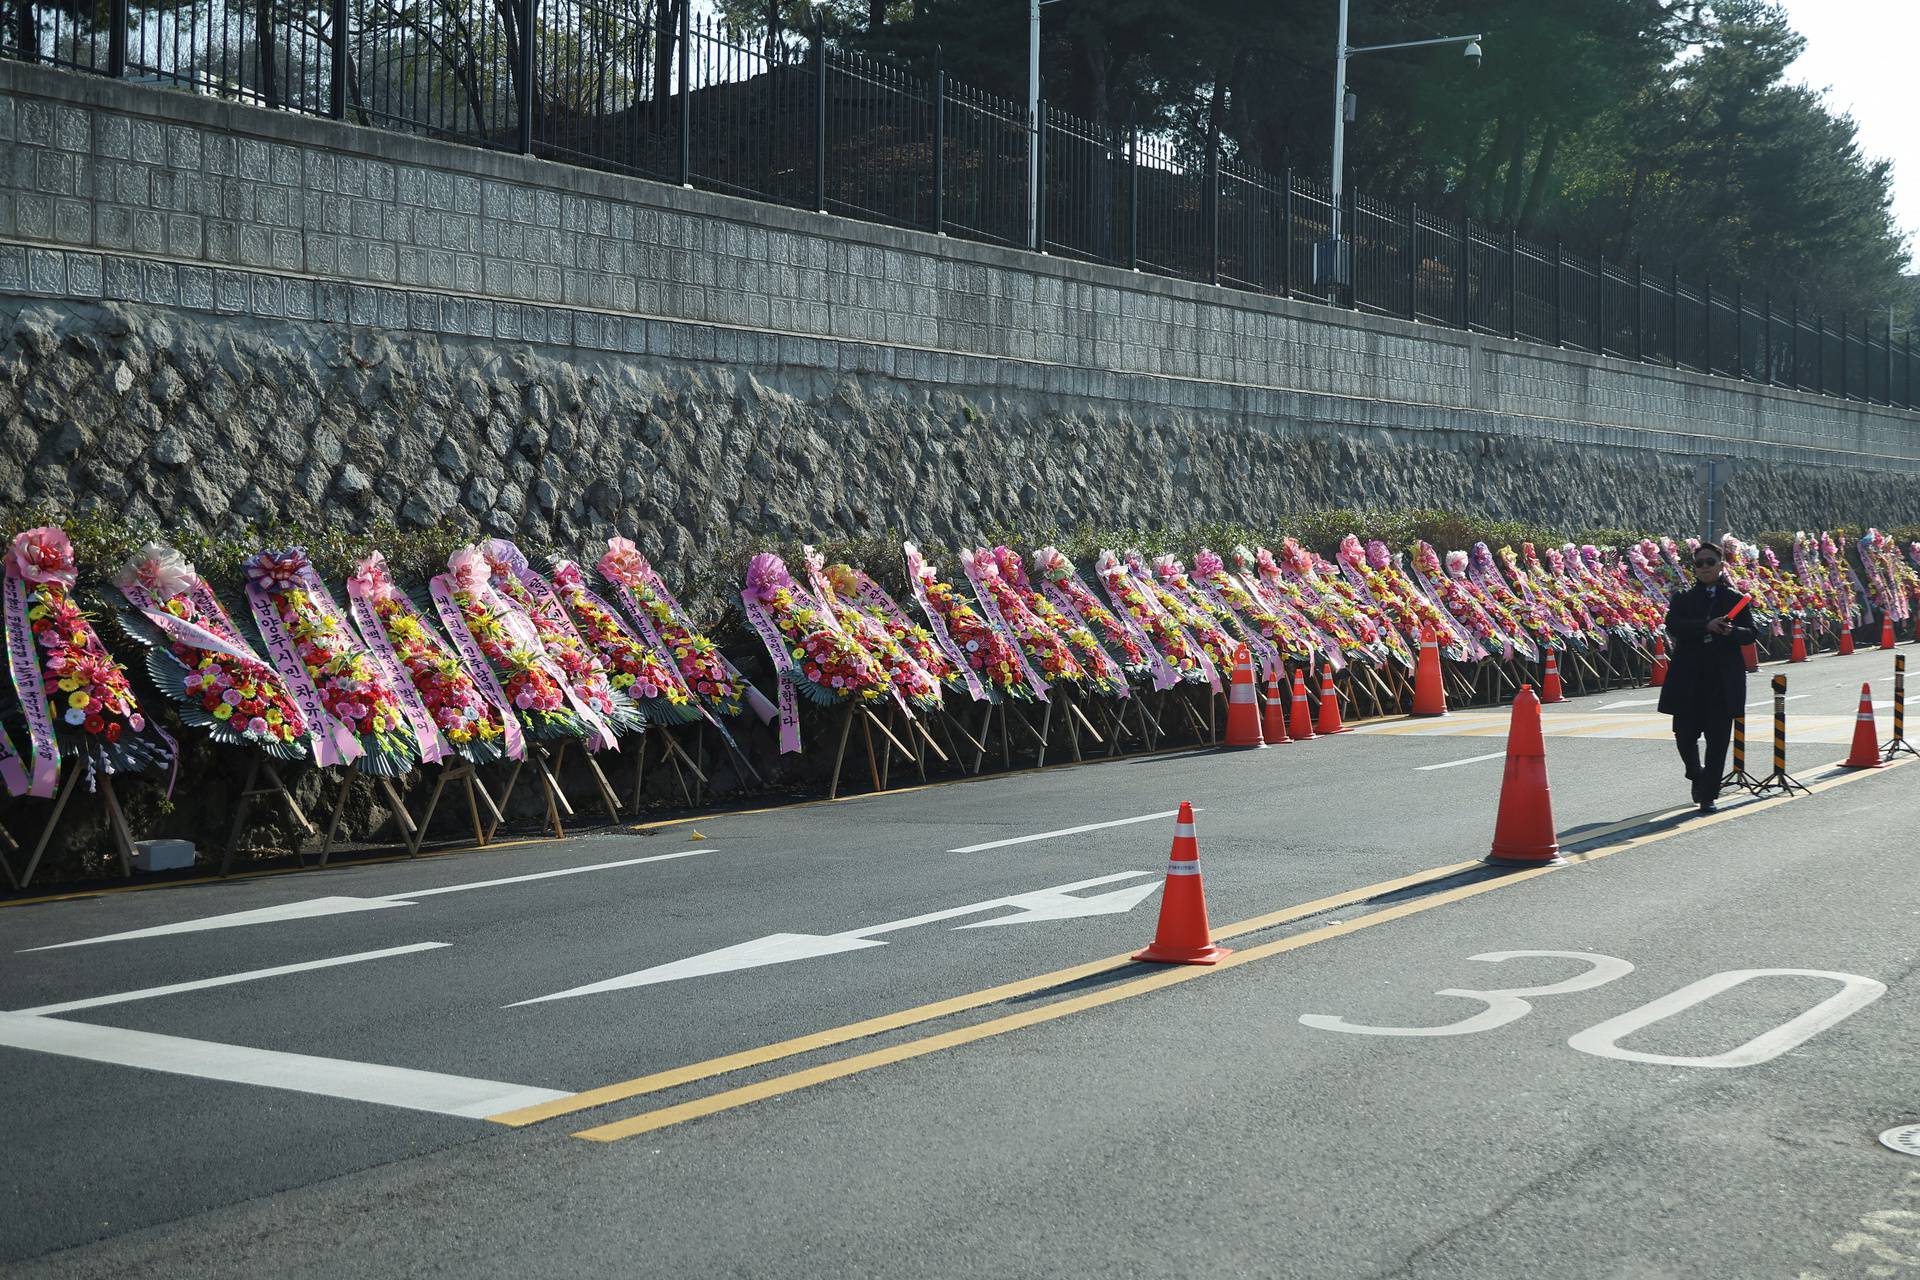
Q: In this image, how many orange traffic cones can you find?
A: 14